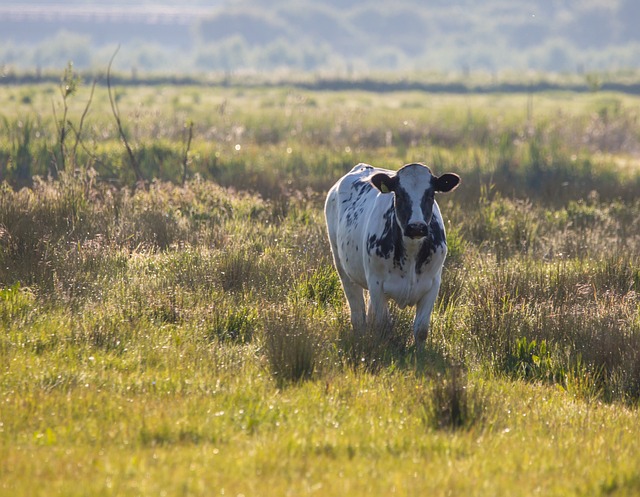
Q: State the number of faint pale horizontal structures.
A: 1